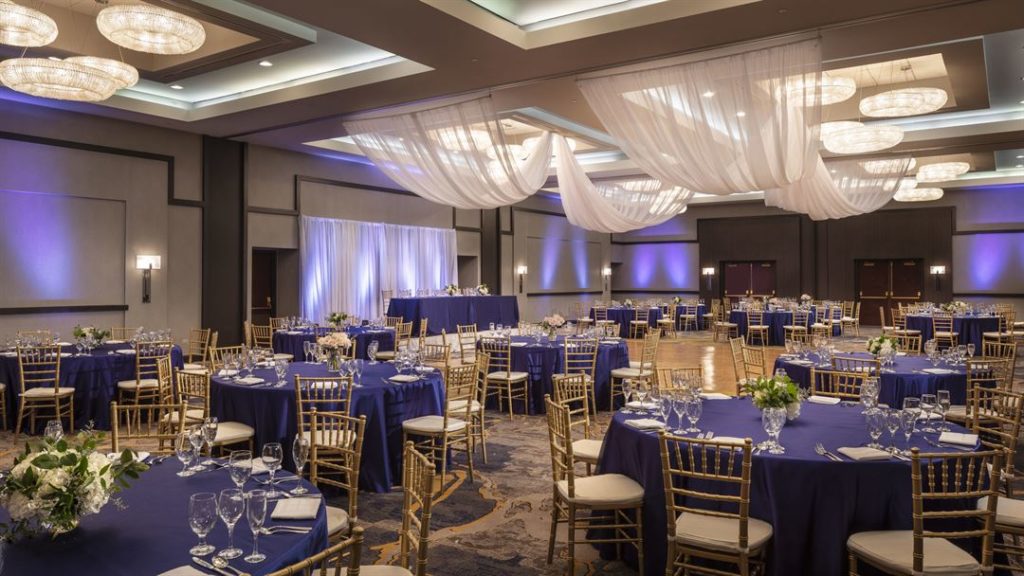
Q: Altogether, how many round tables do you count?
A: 12